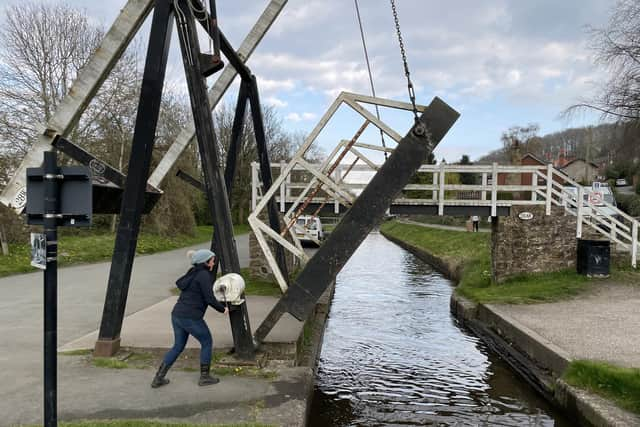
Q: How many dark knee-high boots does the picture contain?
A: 2